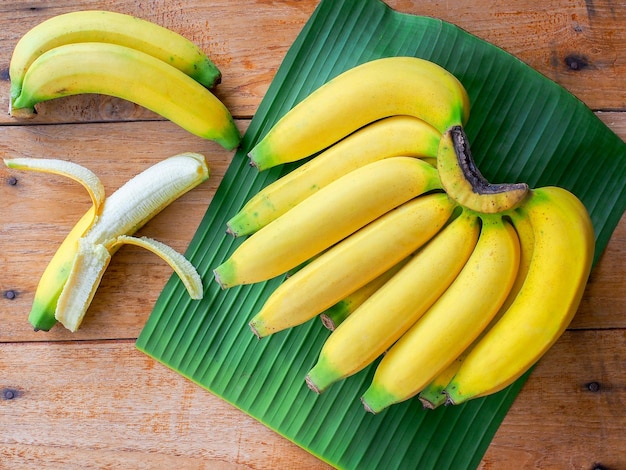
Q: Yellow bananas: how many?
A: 12